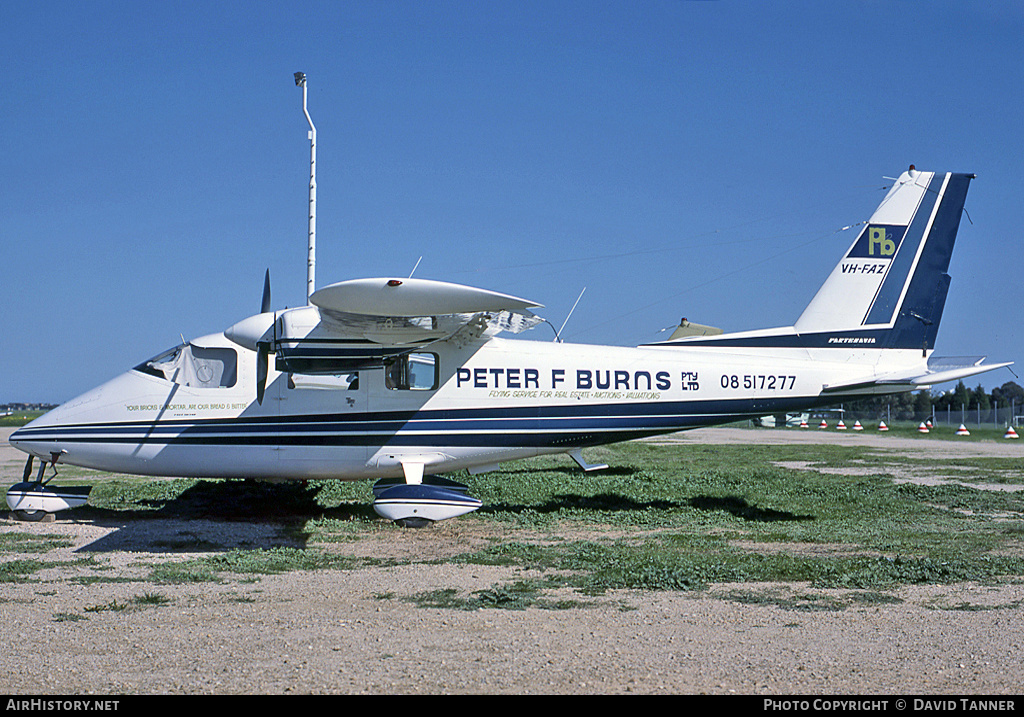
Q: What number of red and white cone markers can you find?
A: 9